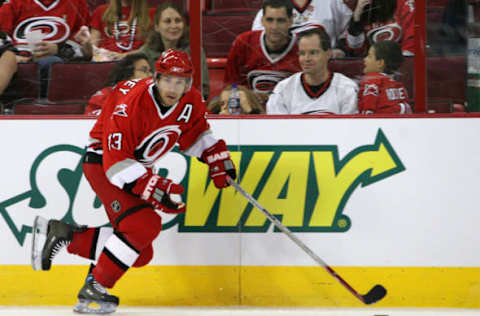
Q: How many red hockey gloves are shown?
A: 2